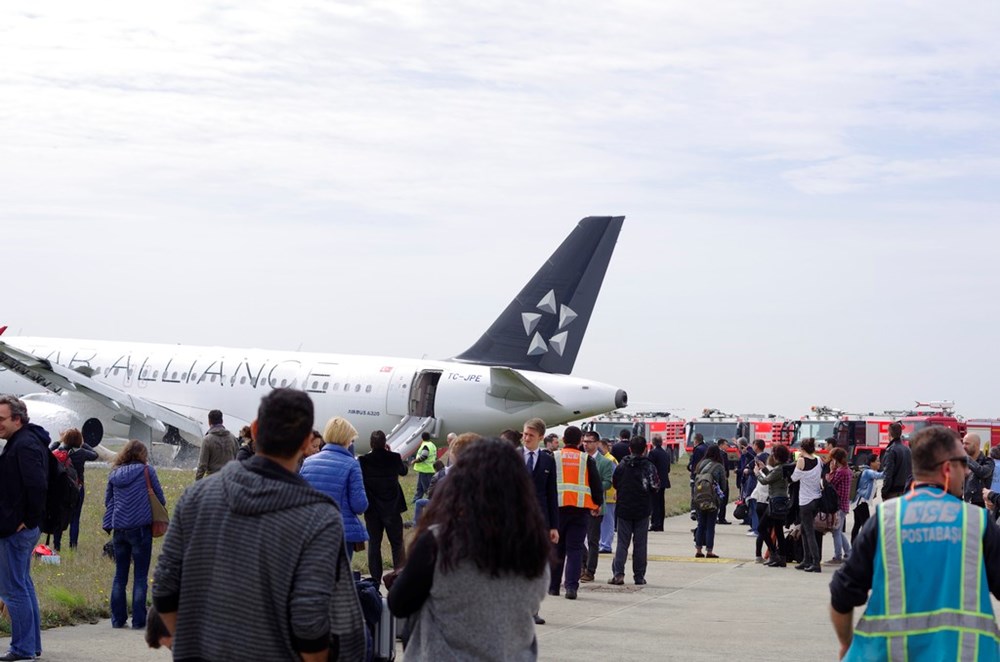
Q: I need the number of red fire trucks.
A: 4